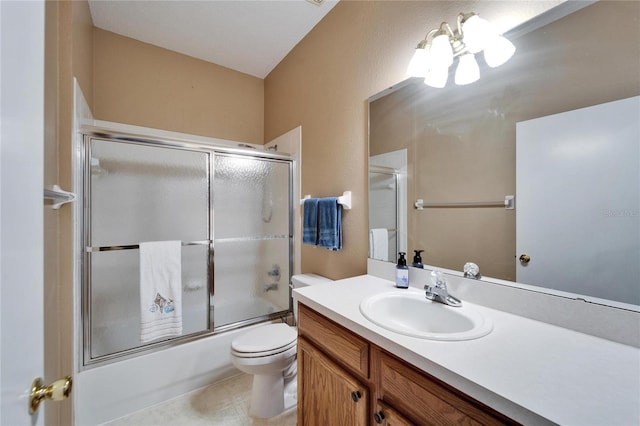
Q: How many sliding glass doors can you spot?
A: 2